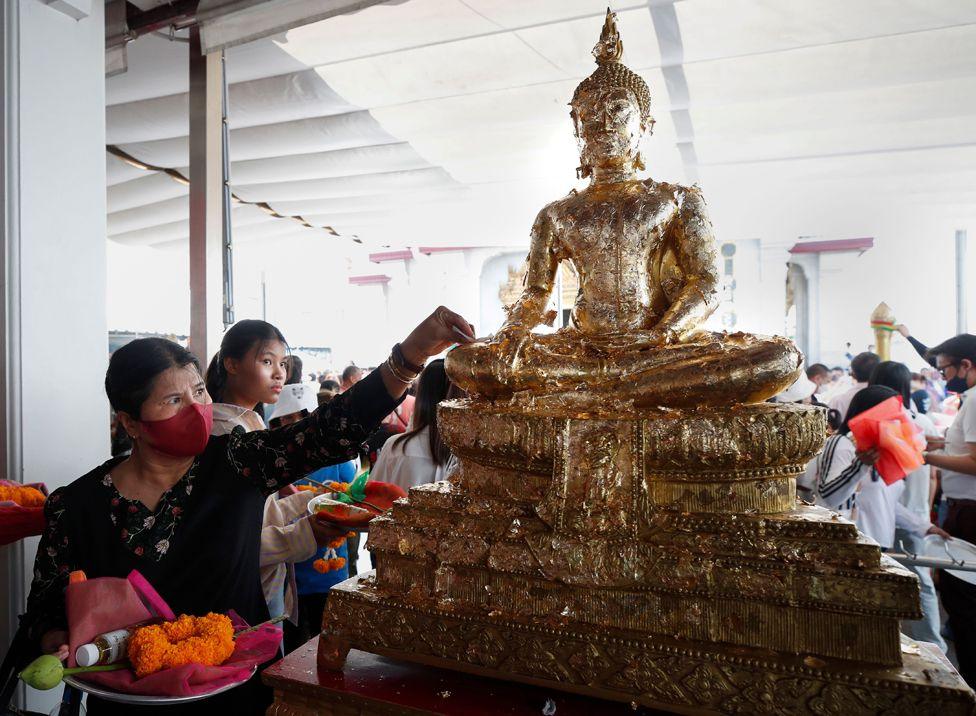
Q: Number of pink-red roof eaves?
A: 4